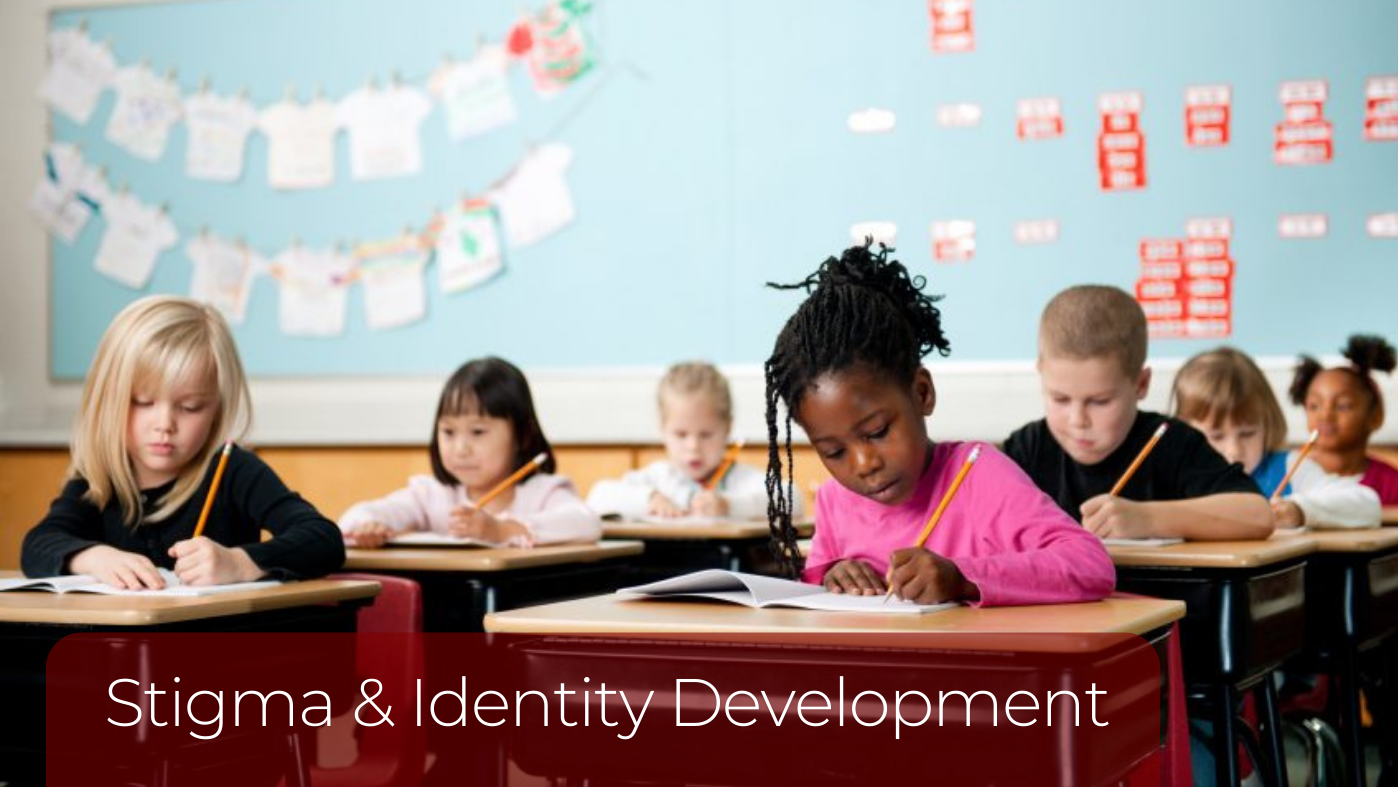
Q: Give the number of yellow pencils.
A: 6